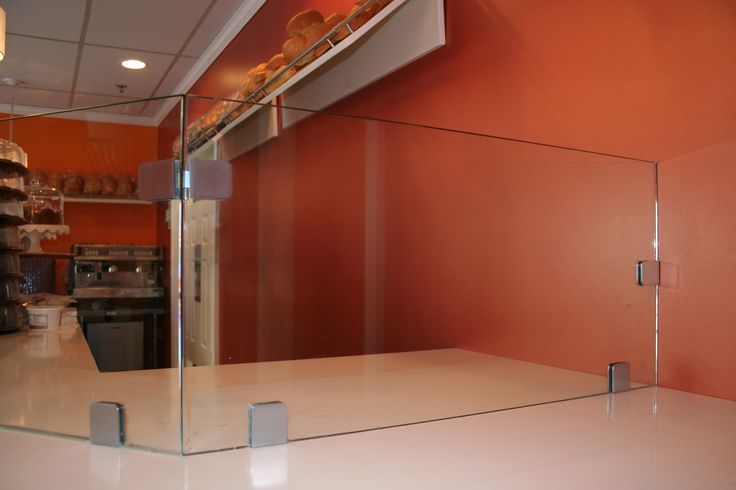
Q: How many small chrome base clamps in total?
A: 3